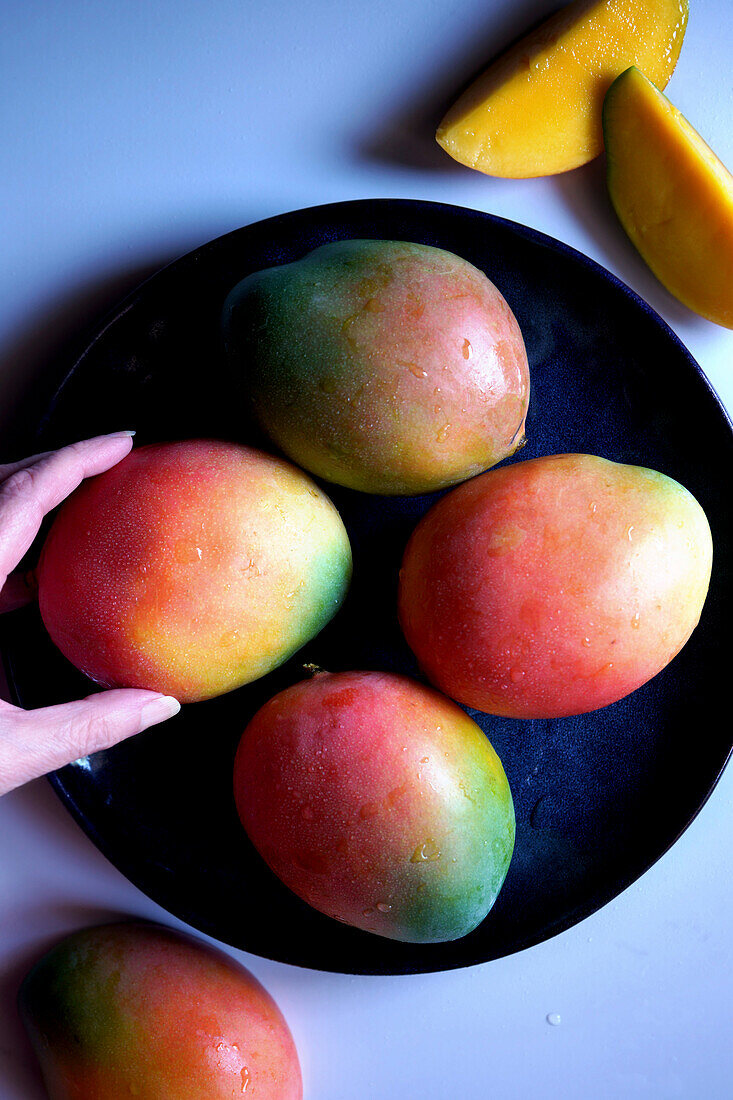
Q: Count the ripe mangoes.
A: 5